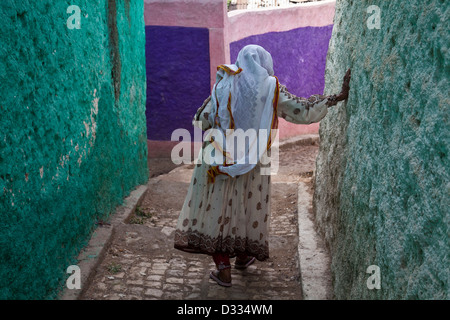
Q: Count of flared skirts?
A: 1